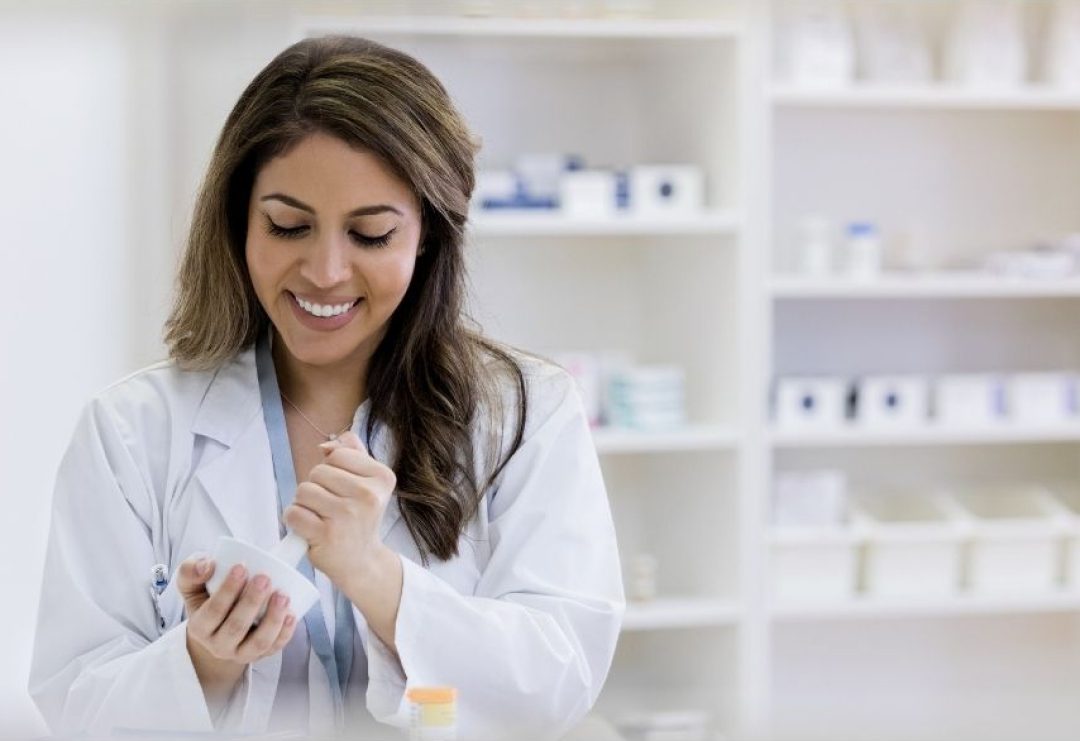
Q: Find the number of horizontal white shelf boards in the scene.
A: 8